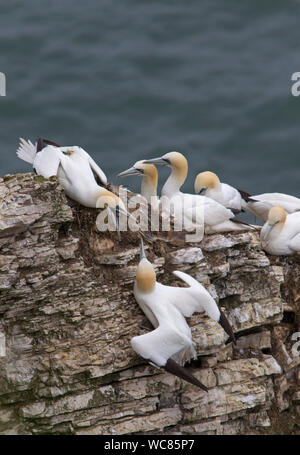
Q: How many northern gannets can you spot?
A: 7